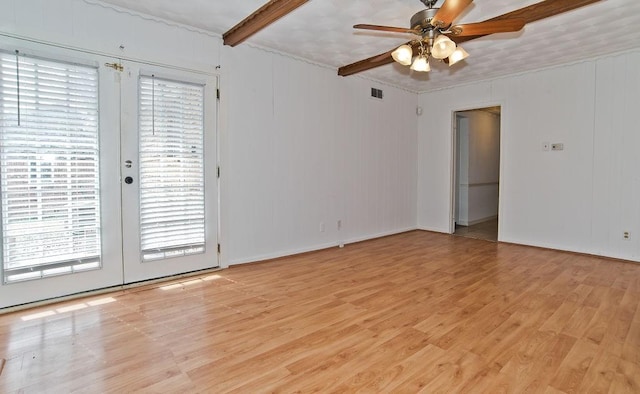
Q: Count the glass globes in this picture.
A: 4